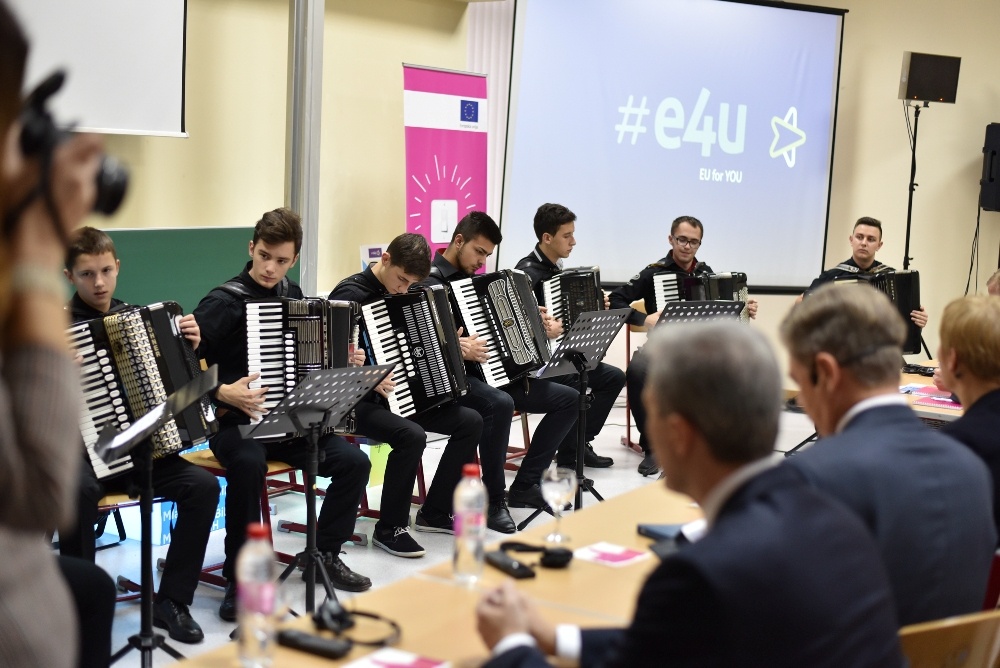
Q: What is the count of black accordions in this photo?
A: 7